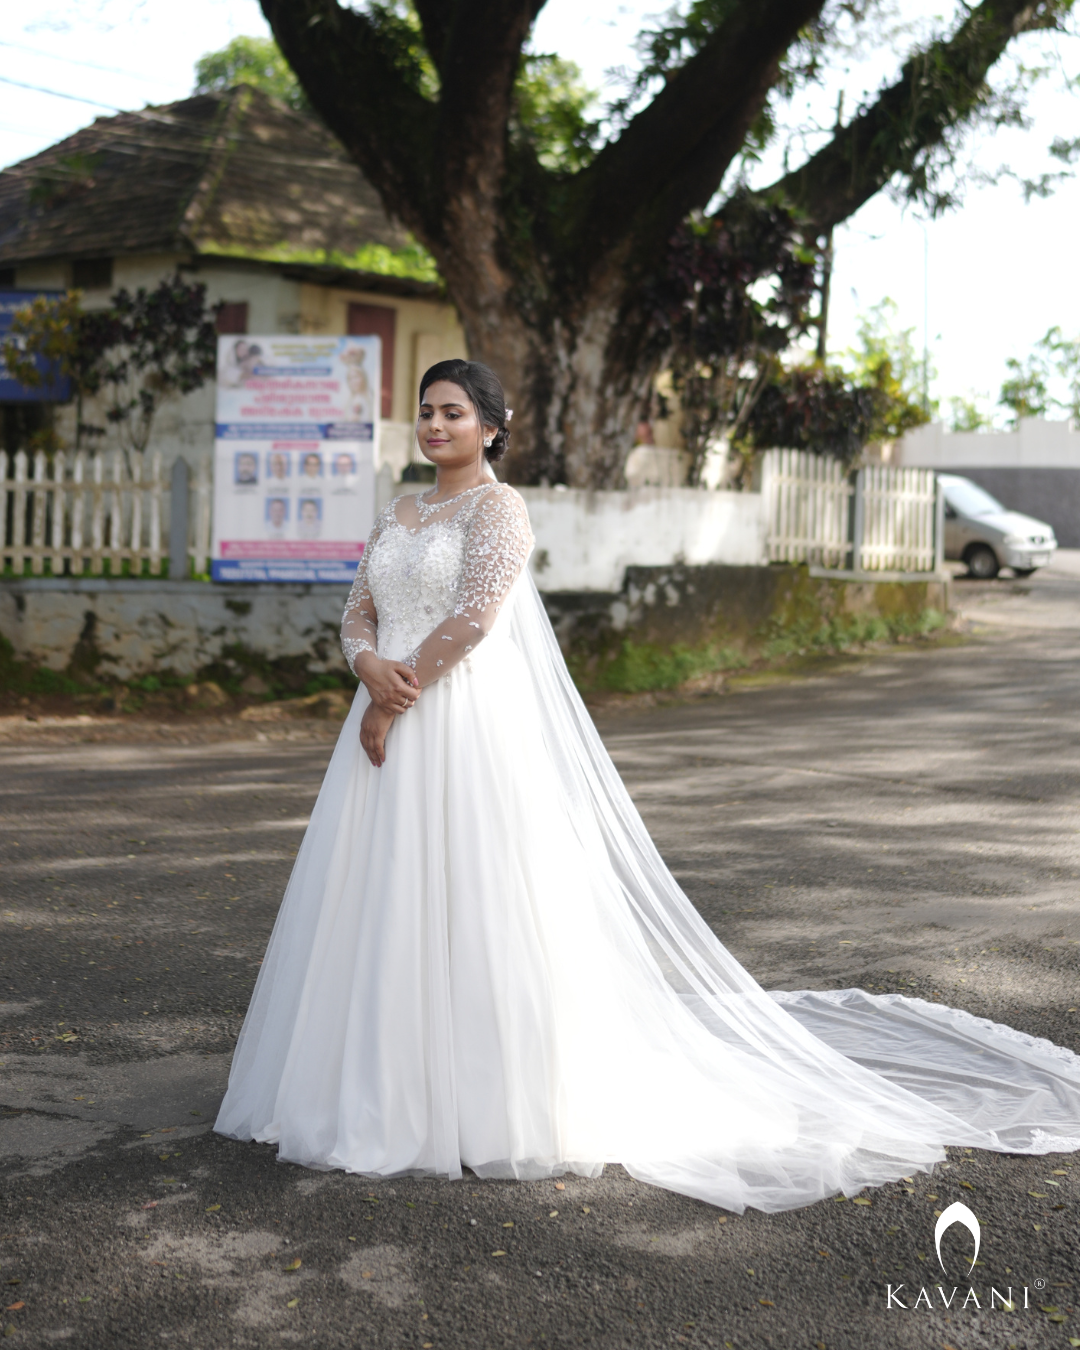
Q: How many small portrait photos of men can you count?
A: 6